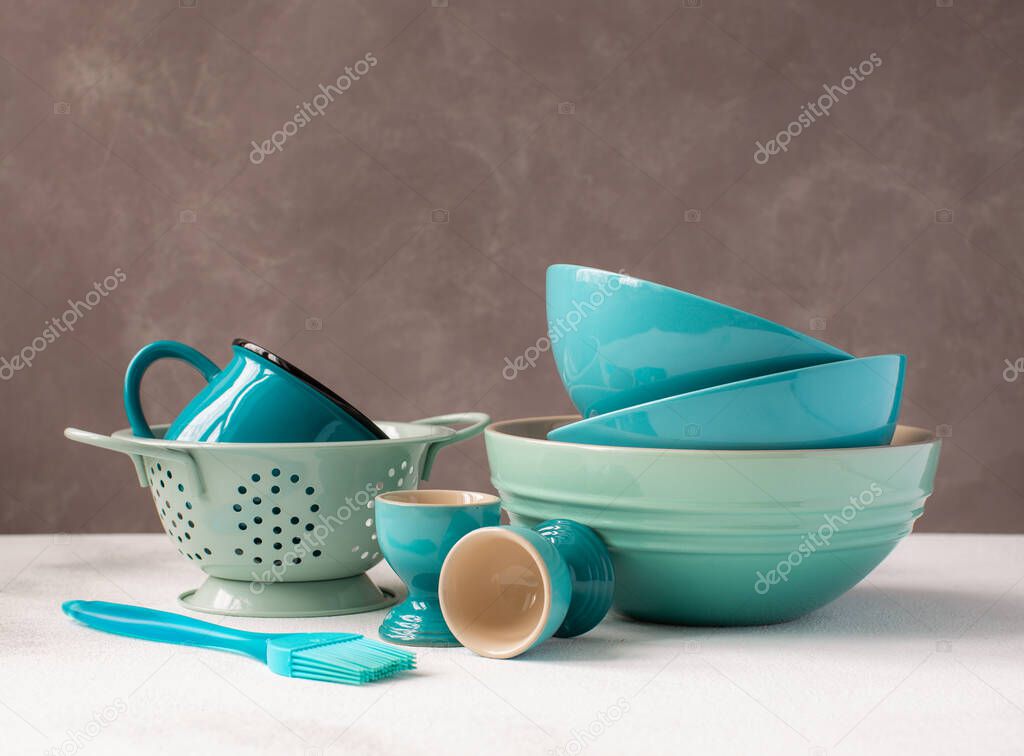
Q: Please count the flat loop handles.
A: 2